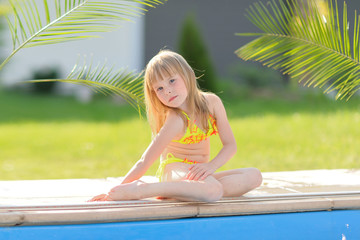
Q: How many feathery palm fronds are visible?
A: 3